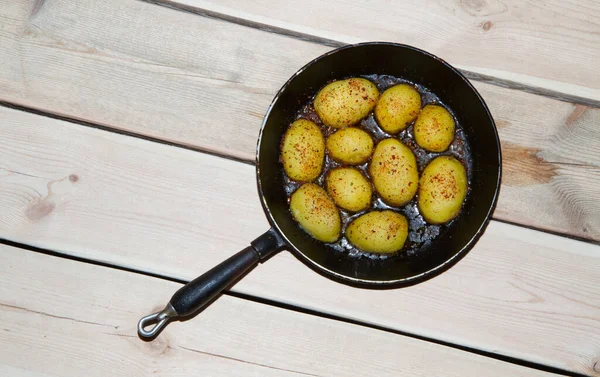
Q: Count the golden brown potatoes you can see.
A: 10